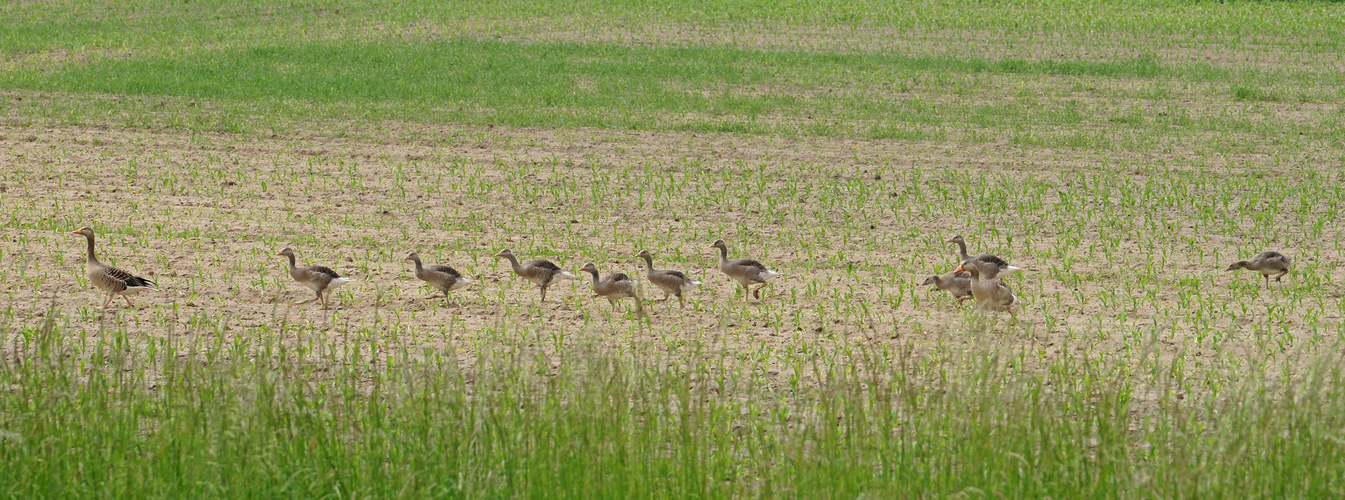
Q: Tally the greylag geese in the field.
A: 11